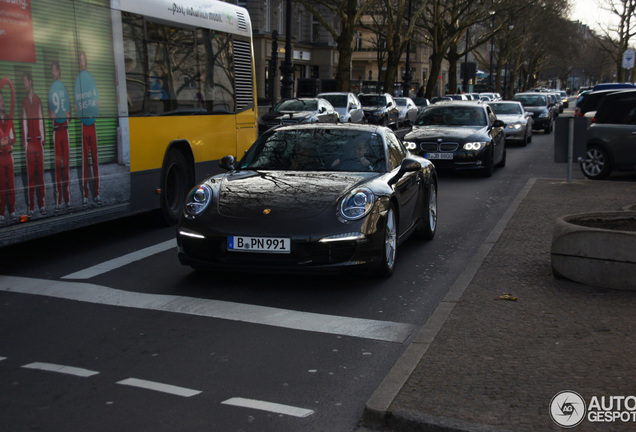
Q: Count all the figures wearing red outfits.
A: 4